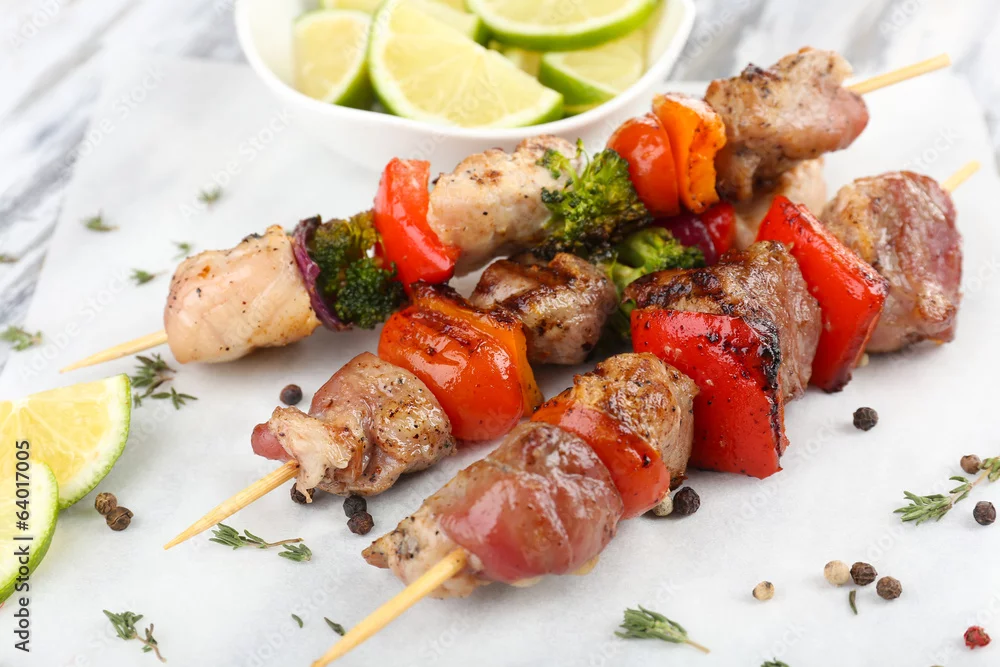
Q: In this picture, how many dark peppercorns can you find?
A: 12